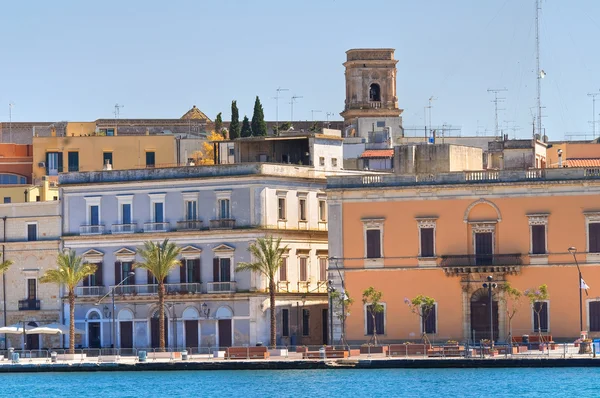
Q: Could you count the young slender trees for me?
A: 5